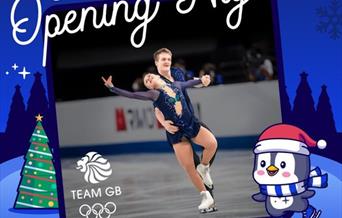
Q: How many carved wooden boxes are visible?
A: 0